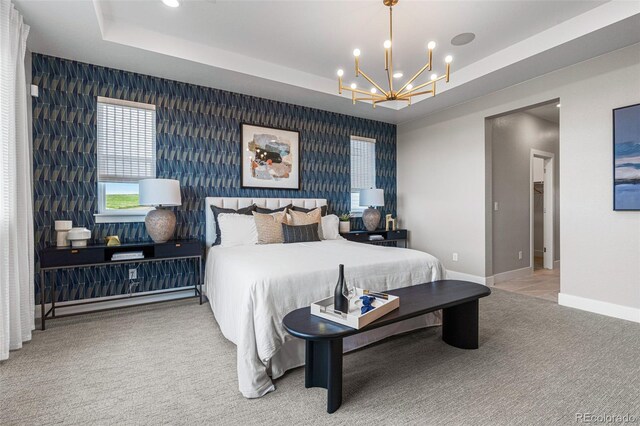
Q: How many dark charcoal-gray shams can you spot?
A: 3